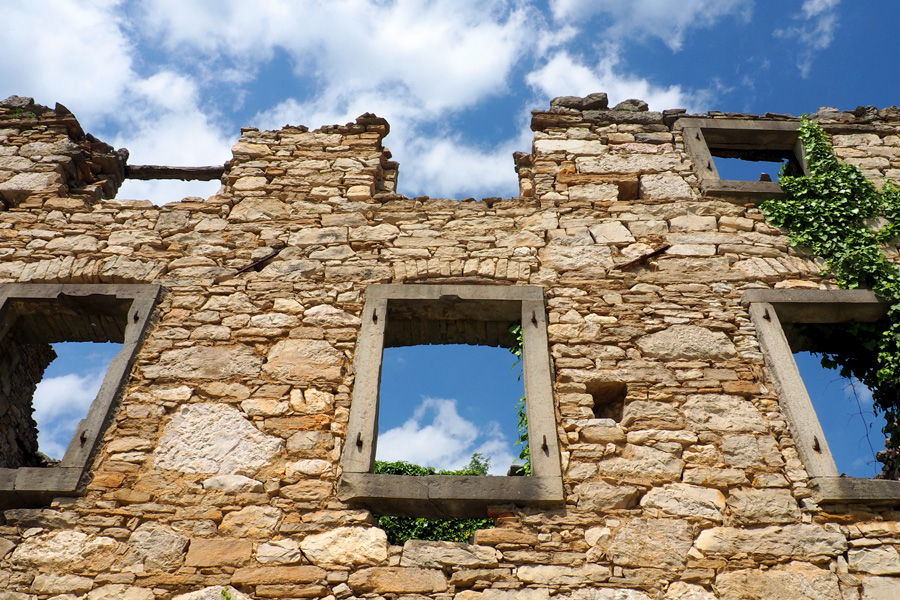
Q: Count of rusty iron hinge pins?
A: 10